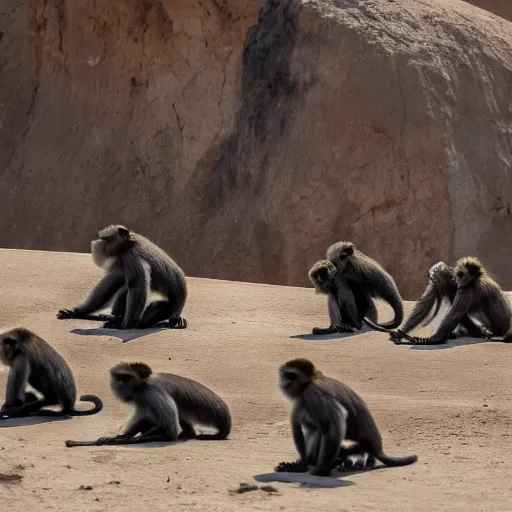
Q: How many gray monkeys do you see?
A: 8